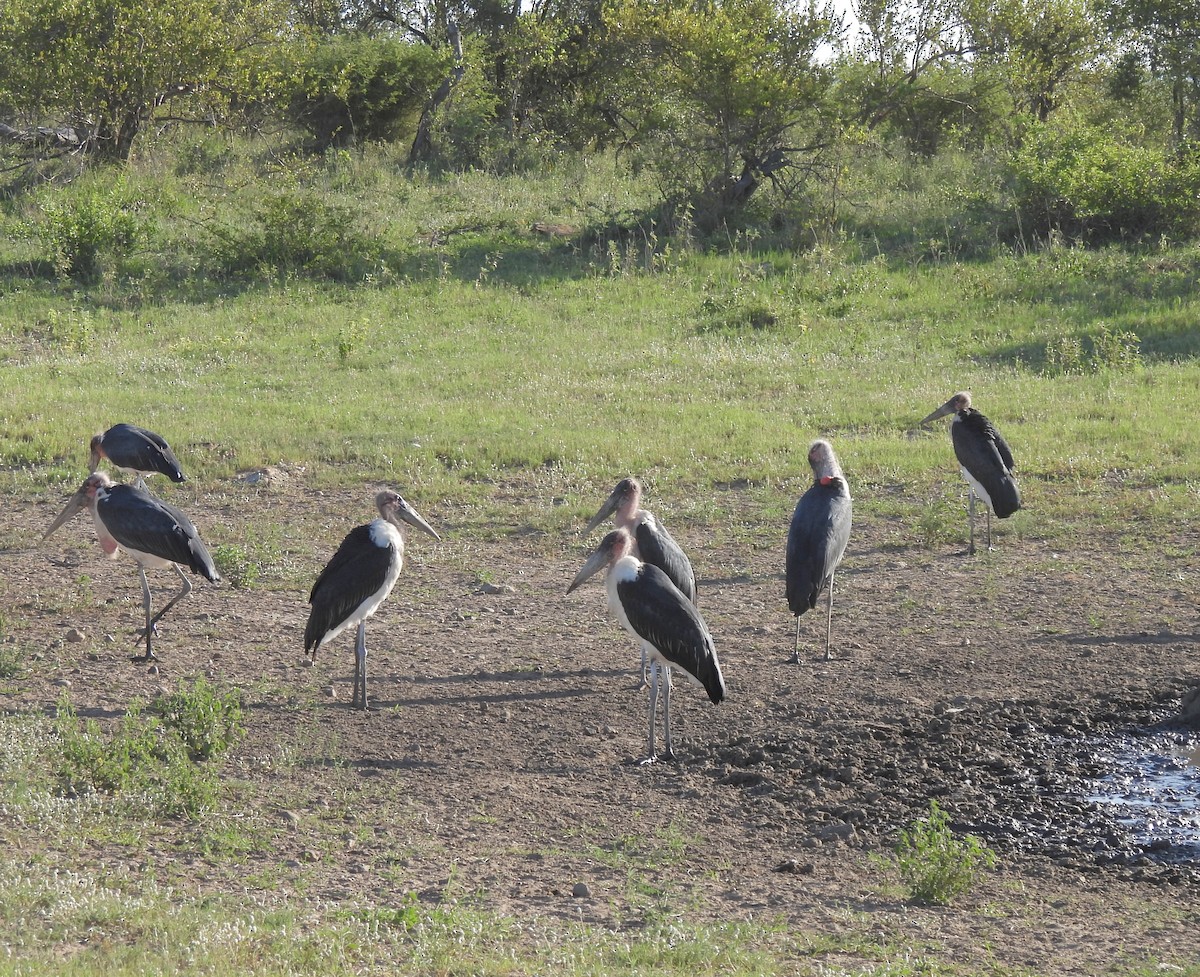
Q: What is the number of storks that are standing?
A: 7